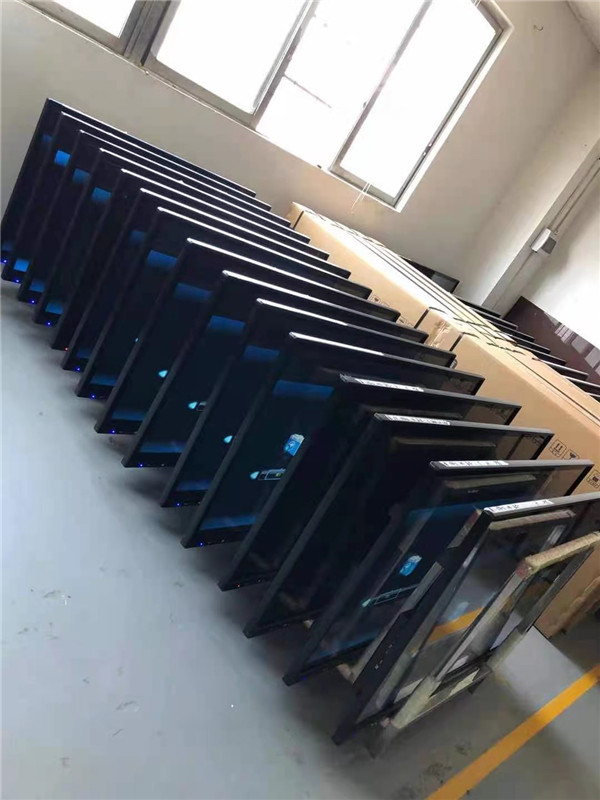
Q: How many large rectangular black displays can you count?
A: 15